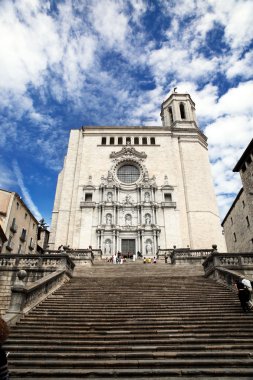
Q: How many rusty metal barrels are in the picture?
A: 0